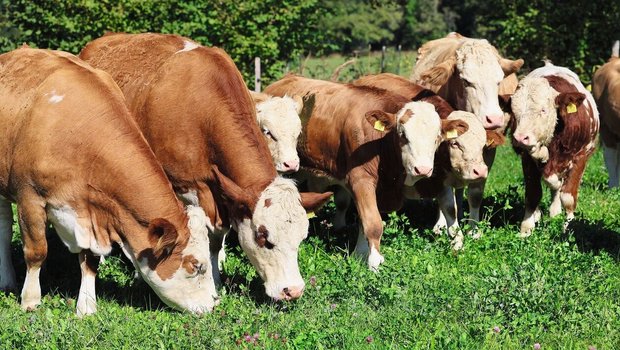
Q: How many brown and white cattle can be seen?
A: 8